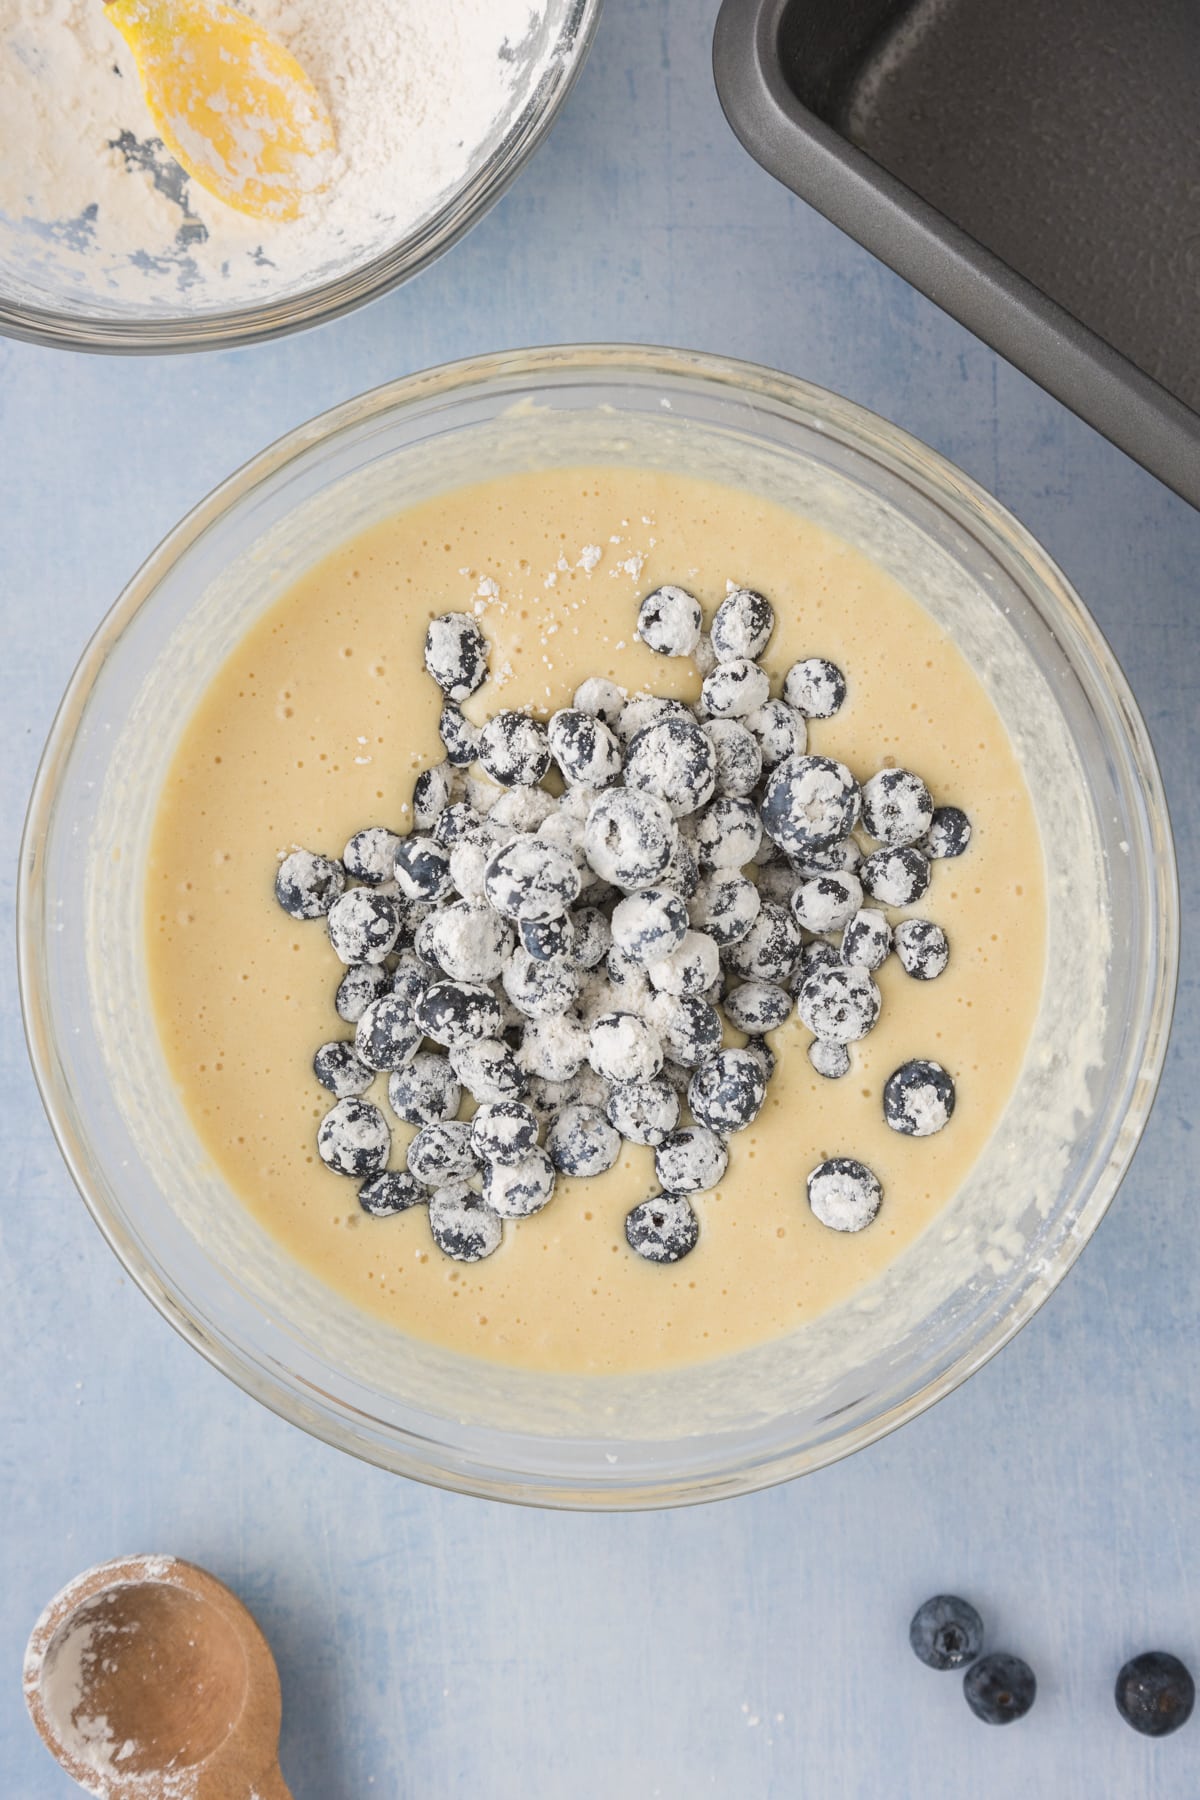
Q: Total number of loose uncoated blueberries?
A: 3